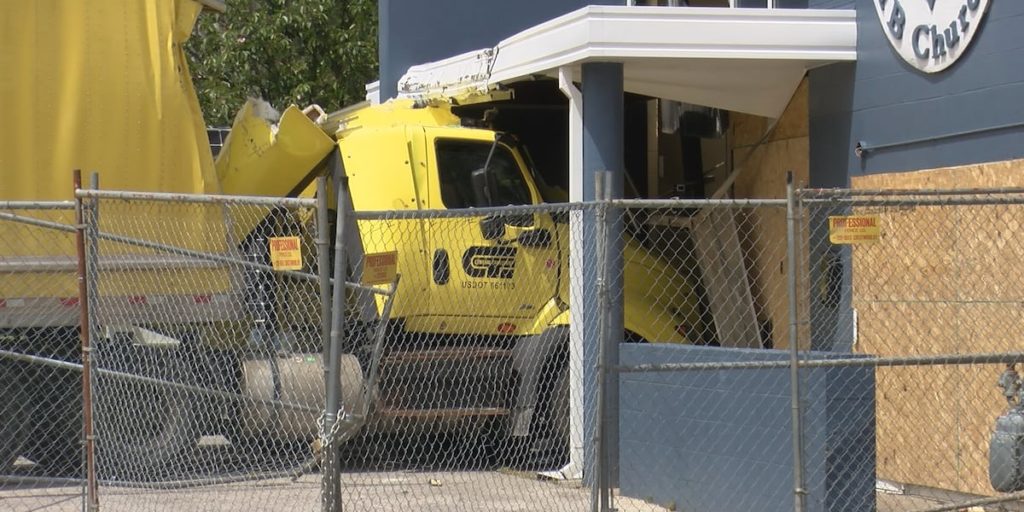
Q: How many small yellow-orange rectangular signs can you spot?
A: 3